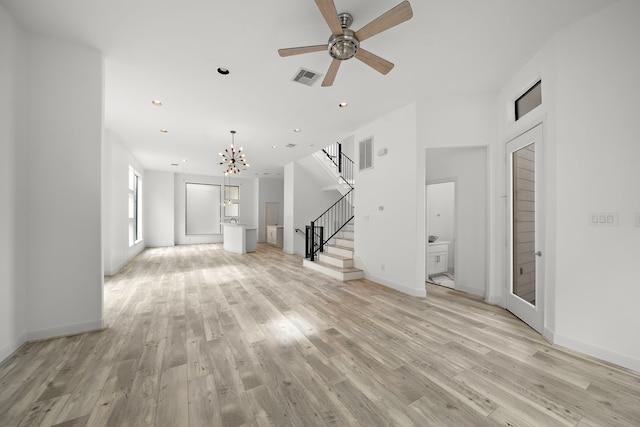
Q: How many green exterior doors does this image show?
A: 0